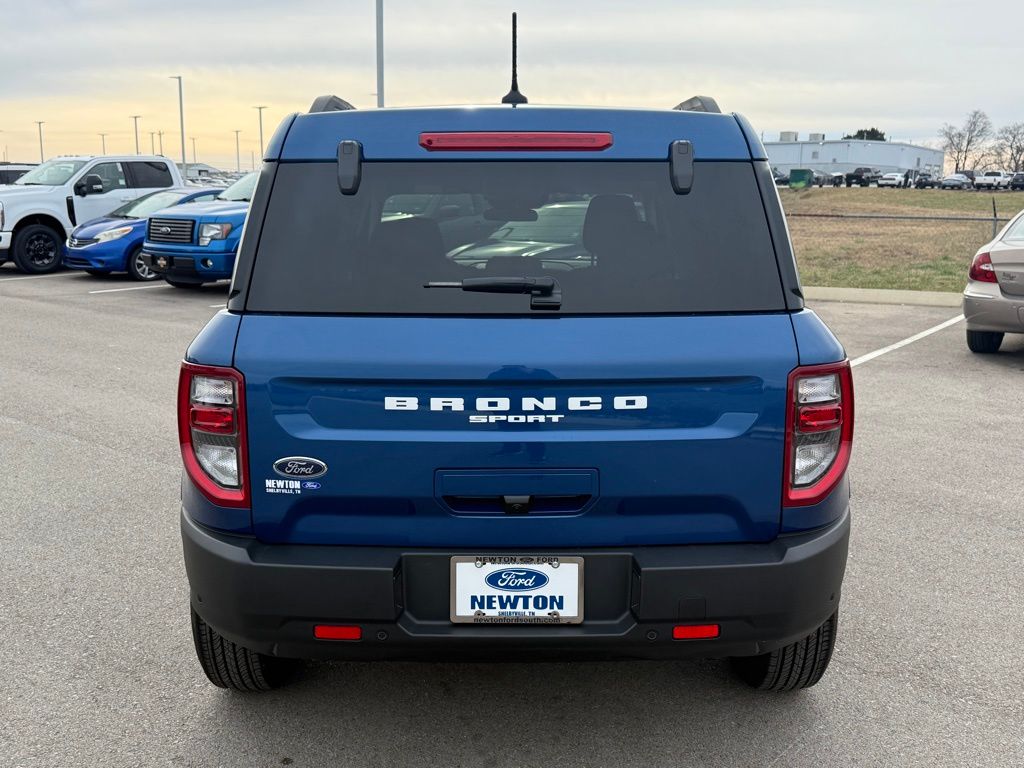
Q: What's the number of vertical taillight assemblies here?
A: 2